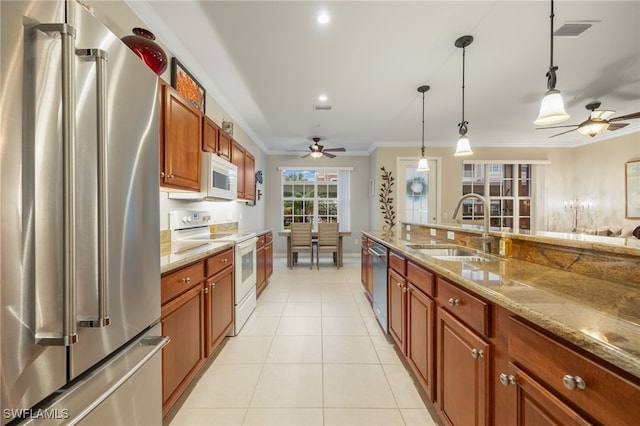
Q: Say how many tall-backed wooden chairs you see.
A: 2